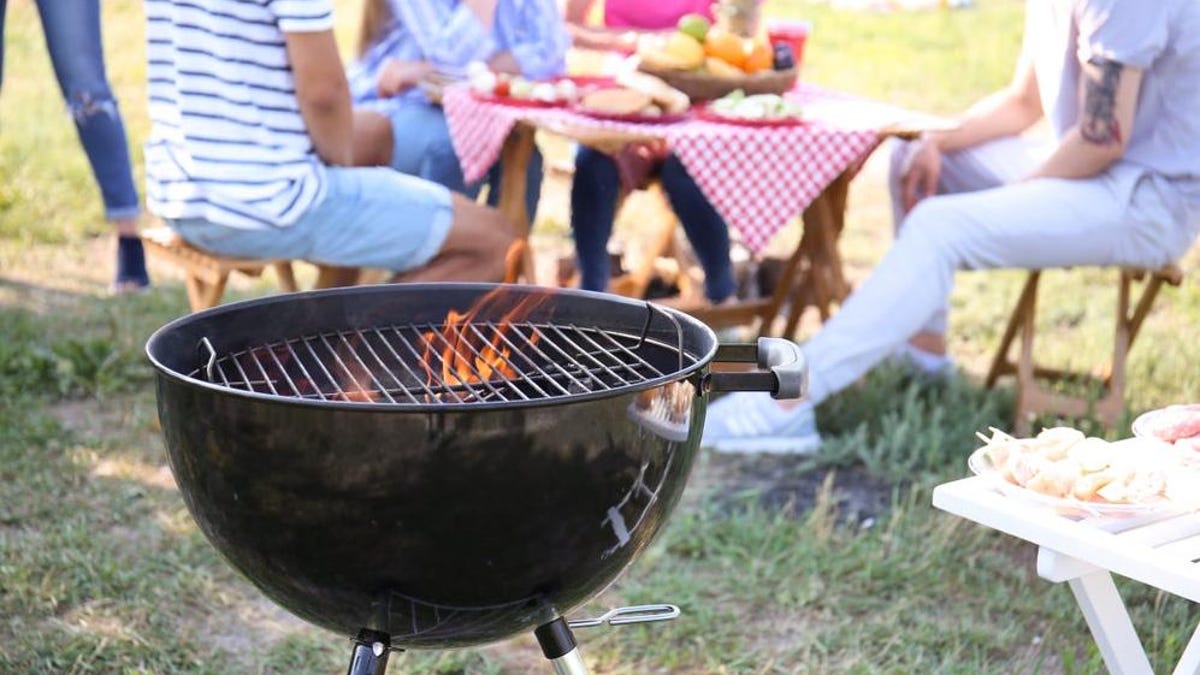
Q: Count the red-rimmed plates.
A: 3